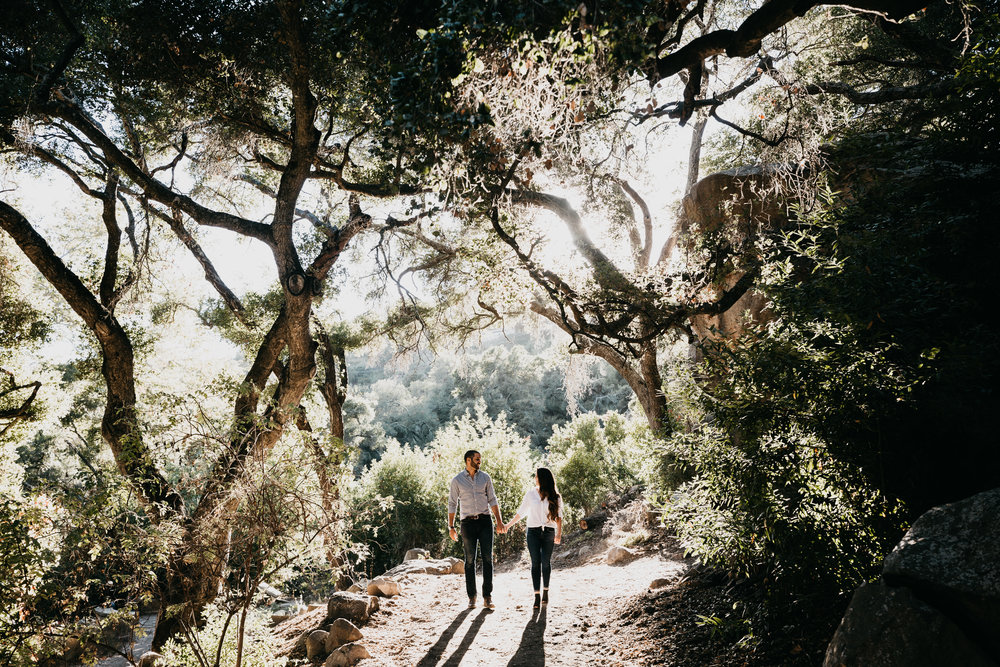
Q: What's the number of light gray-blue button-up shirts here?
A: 1